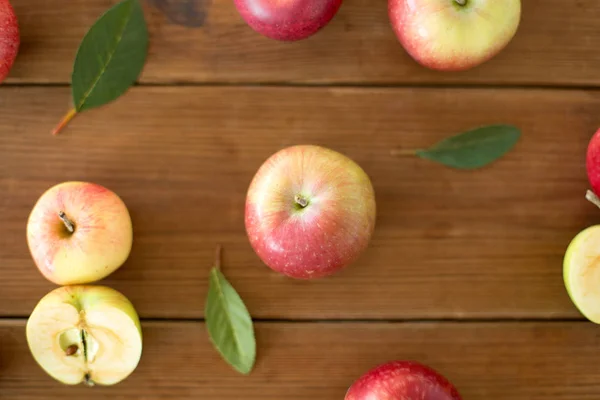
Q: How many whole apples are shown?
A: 2